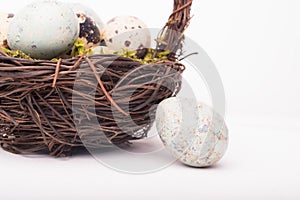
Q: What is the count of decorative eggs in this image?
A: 6